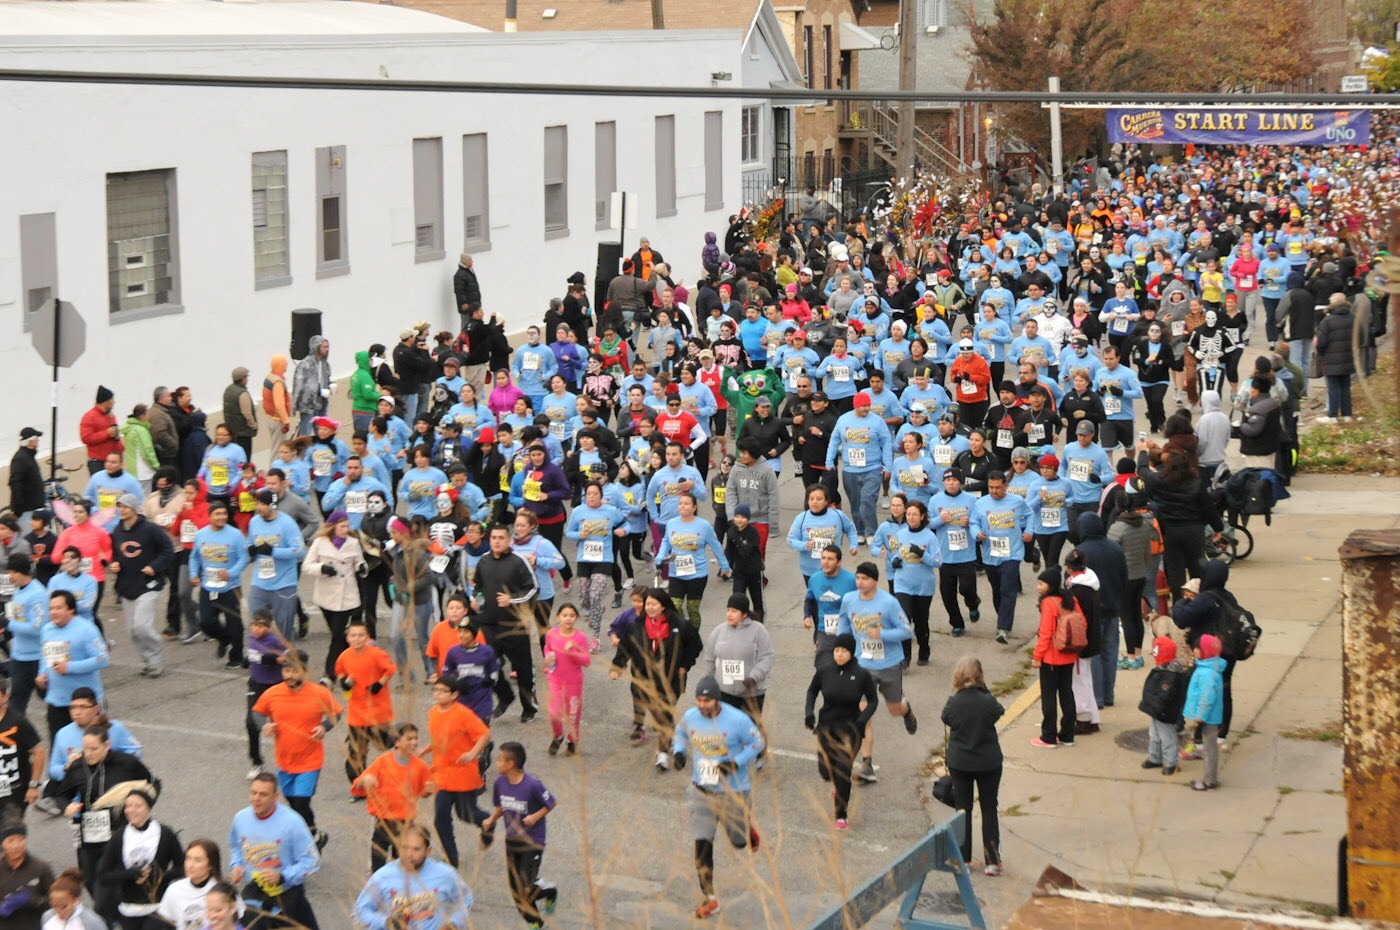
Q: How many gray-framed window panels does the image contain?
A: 10